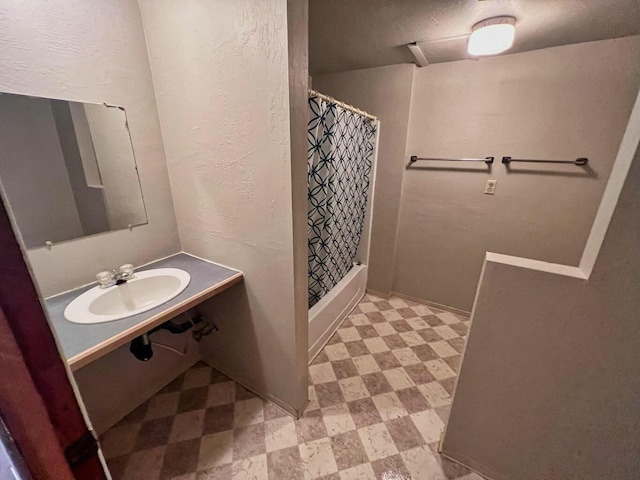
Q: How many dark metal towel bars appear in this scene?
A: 2